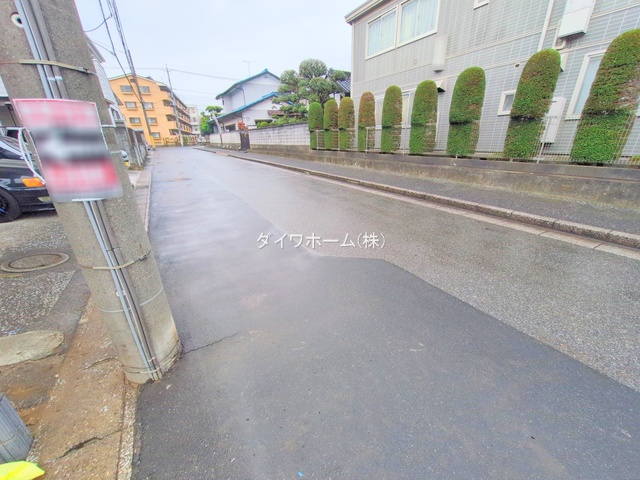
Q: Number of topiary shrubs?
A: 9